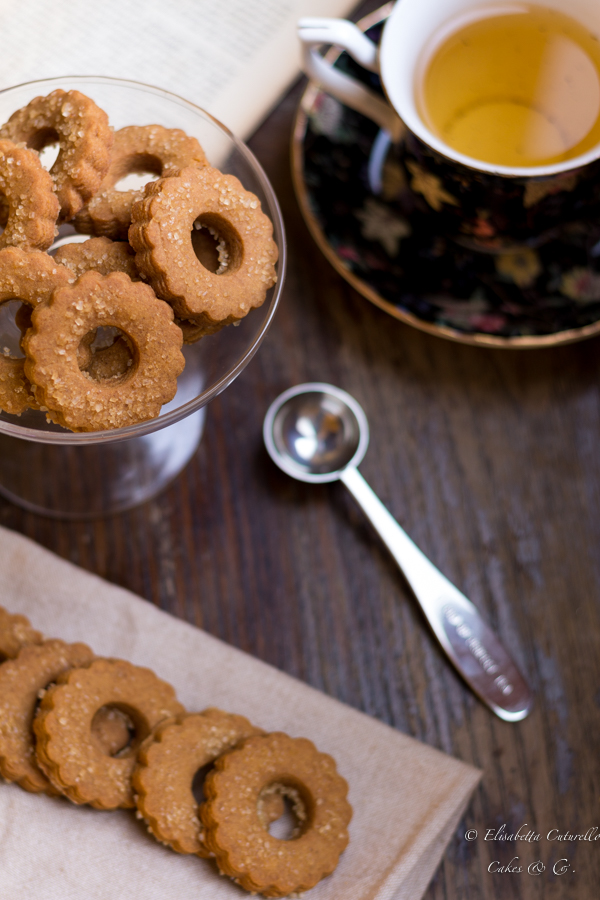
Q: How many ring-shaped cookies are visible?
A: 13